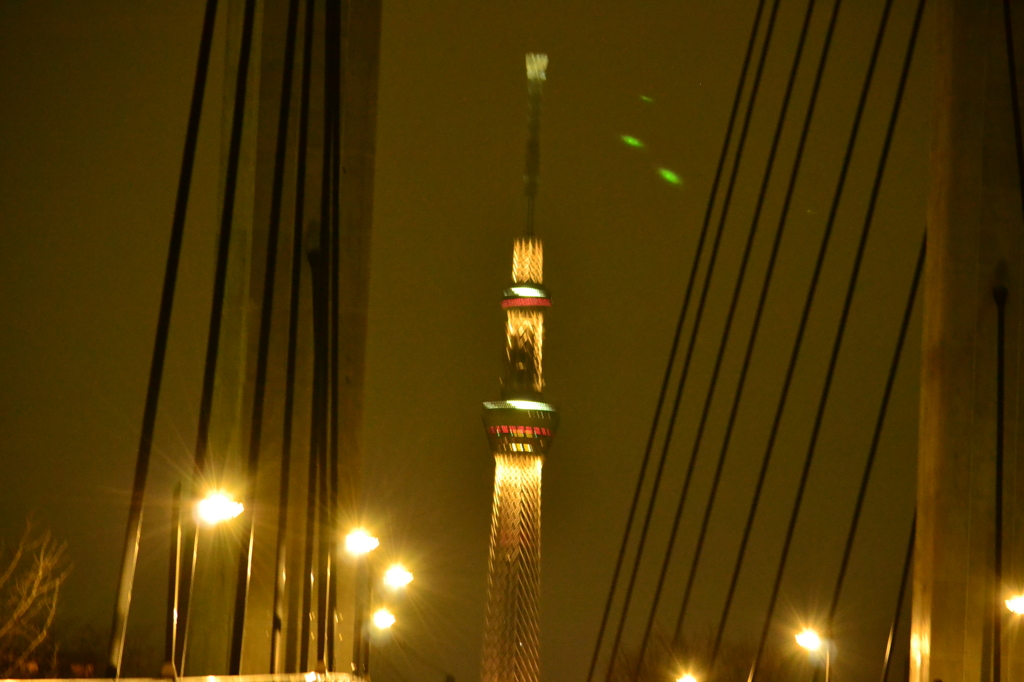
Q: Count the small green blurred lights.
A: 3